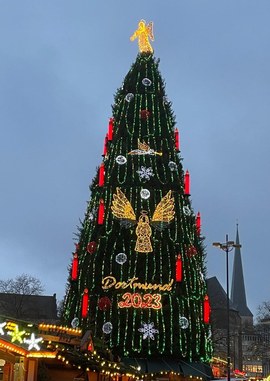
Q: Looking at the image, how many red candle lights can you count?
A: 11